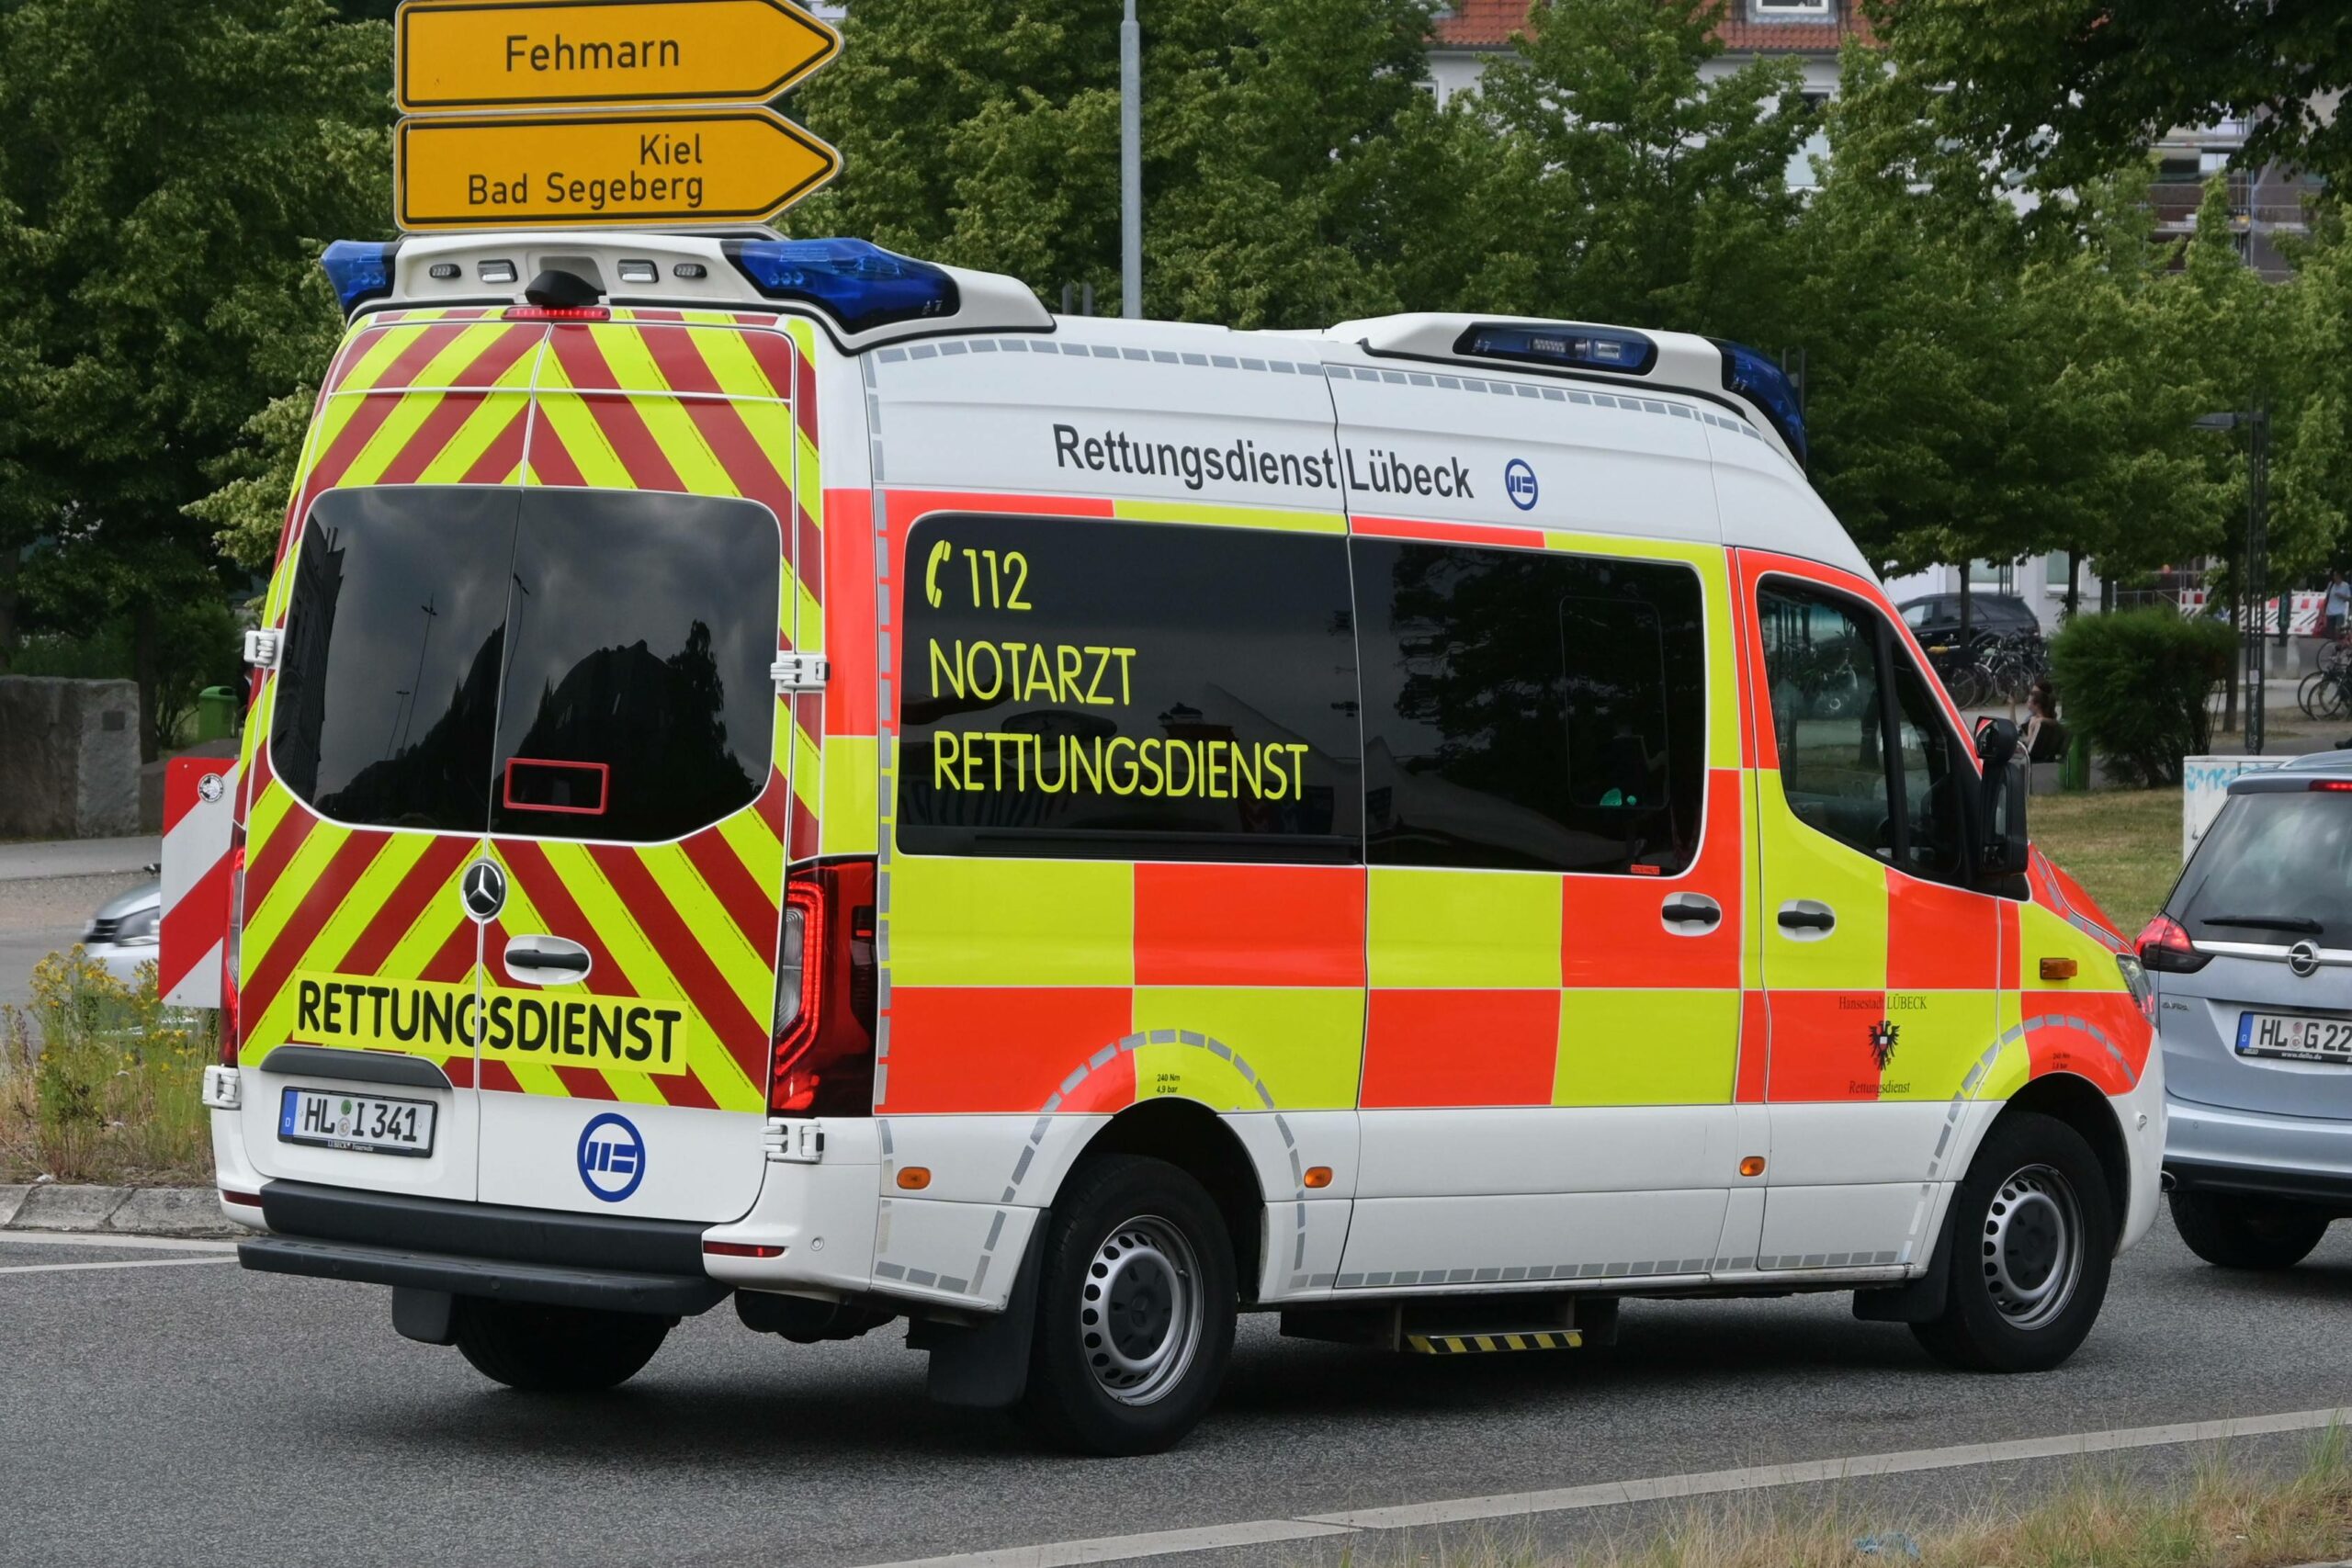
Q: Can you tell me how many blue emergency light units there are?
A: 4